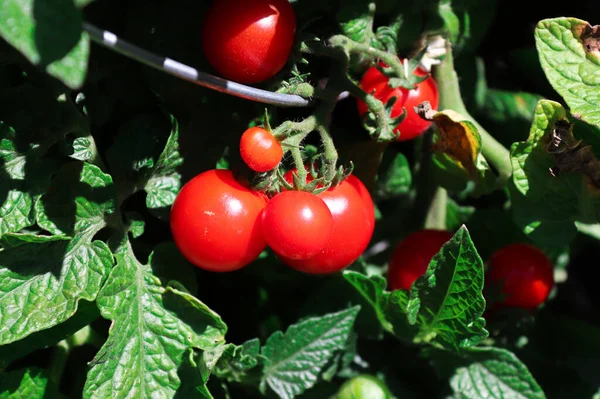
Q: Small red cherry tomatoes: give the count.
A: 8